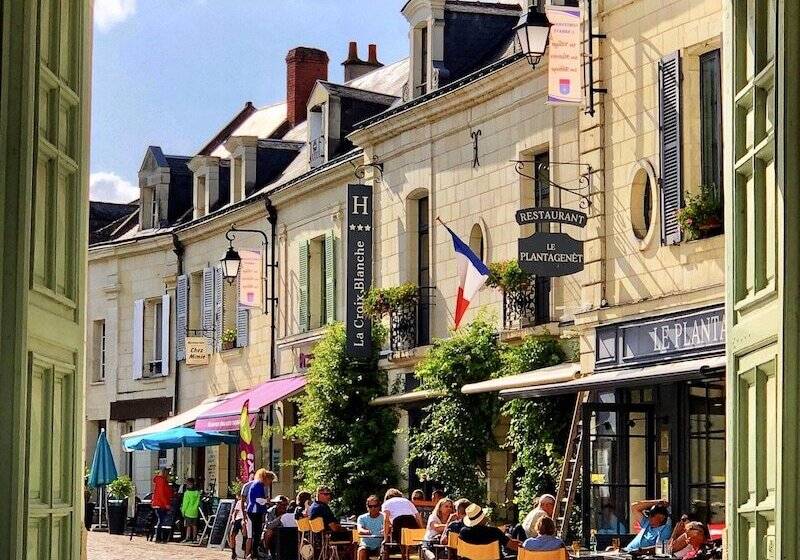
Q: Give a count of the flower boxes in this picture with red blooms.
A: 1